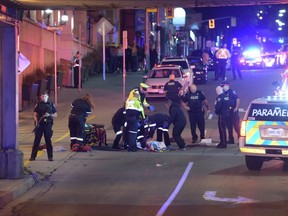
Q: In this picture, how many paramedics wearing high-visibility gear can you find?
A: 2